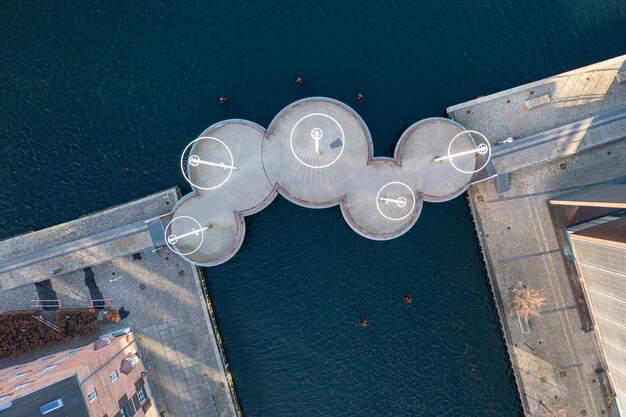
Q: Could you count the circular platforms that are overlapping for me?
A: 5